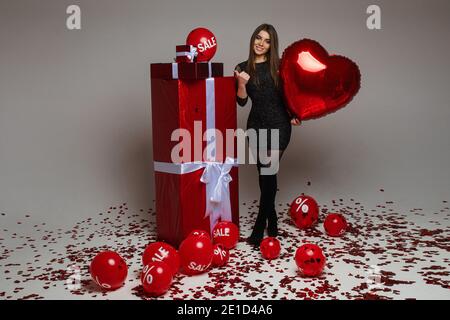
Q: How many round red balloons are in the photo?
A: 12